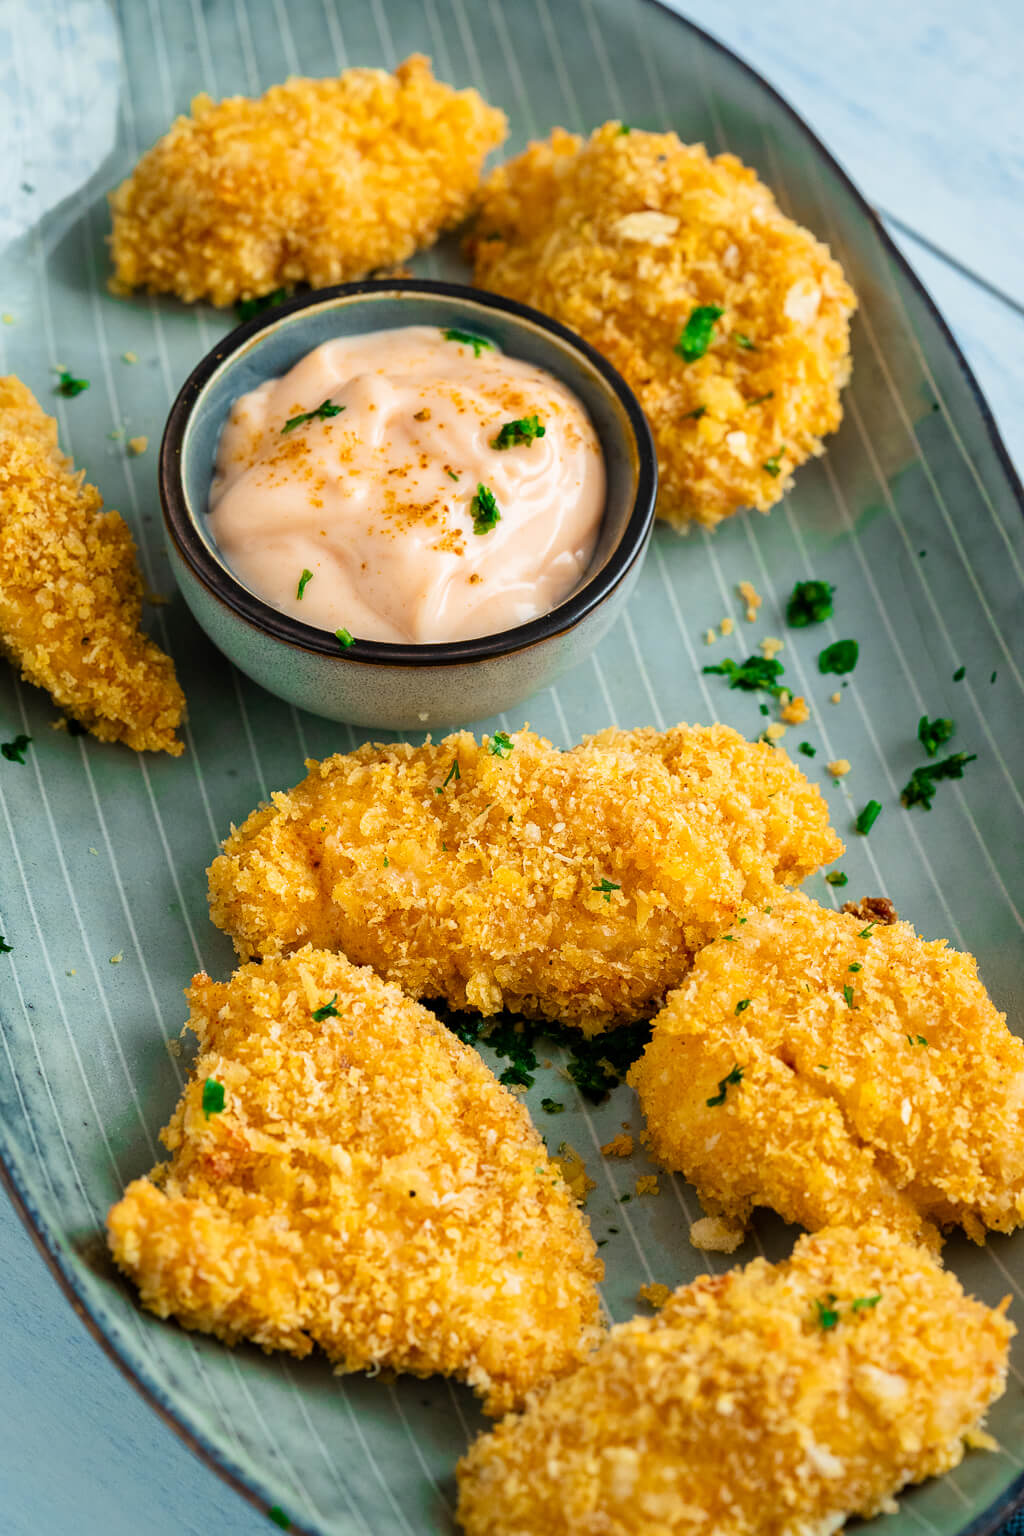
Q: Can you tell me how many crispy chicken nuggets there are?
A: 7